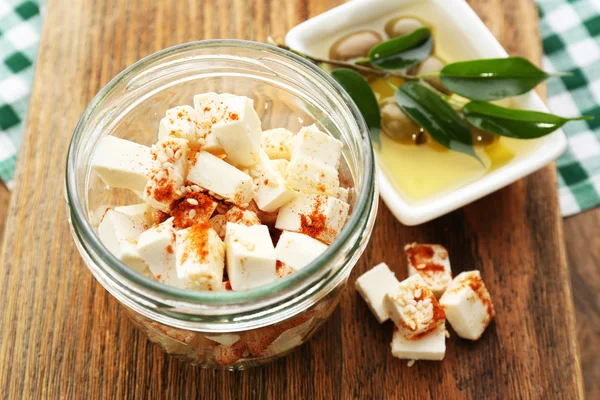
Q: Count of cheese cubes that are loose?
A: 5